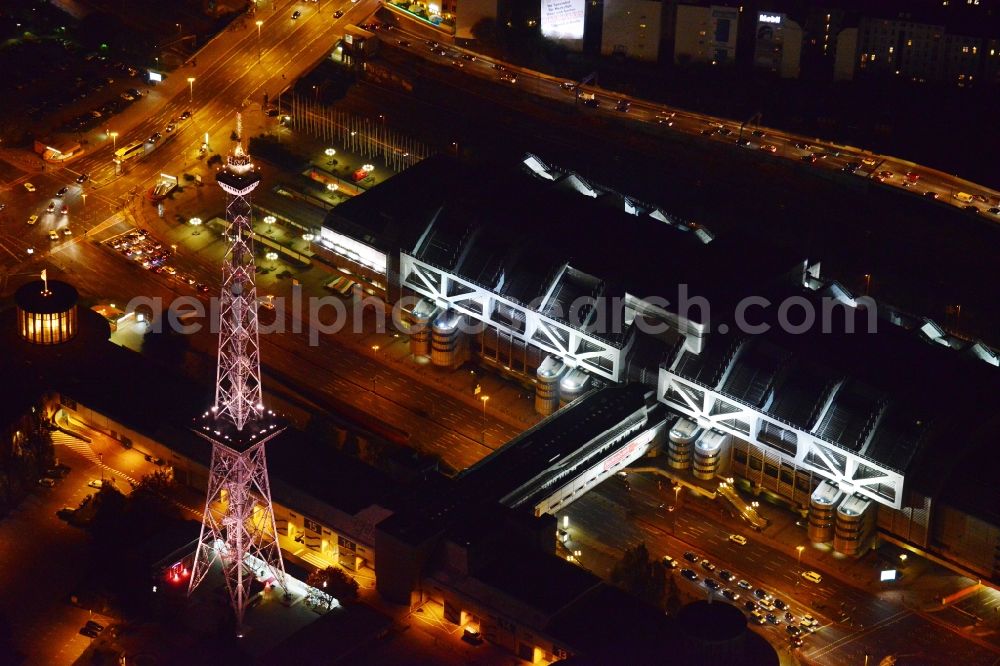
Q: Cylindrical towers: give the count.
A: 8